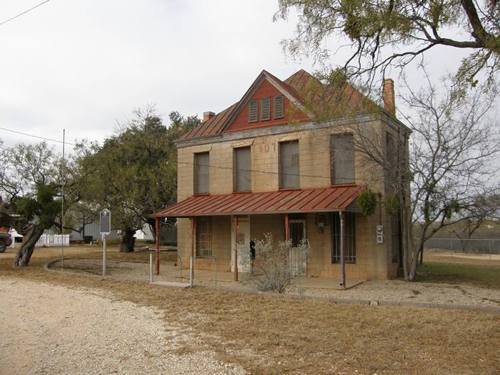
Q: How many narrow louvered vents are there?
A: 3